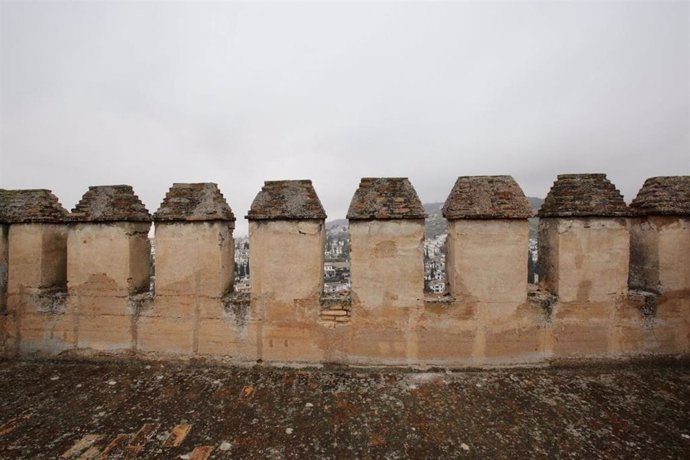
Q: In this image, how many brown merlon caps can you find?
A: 8